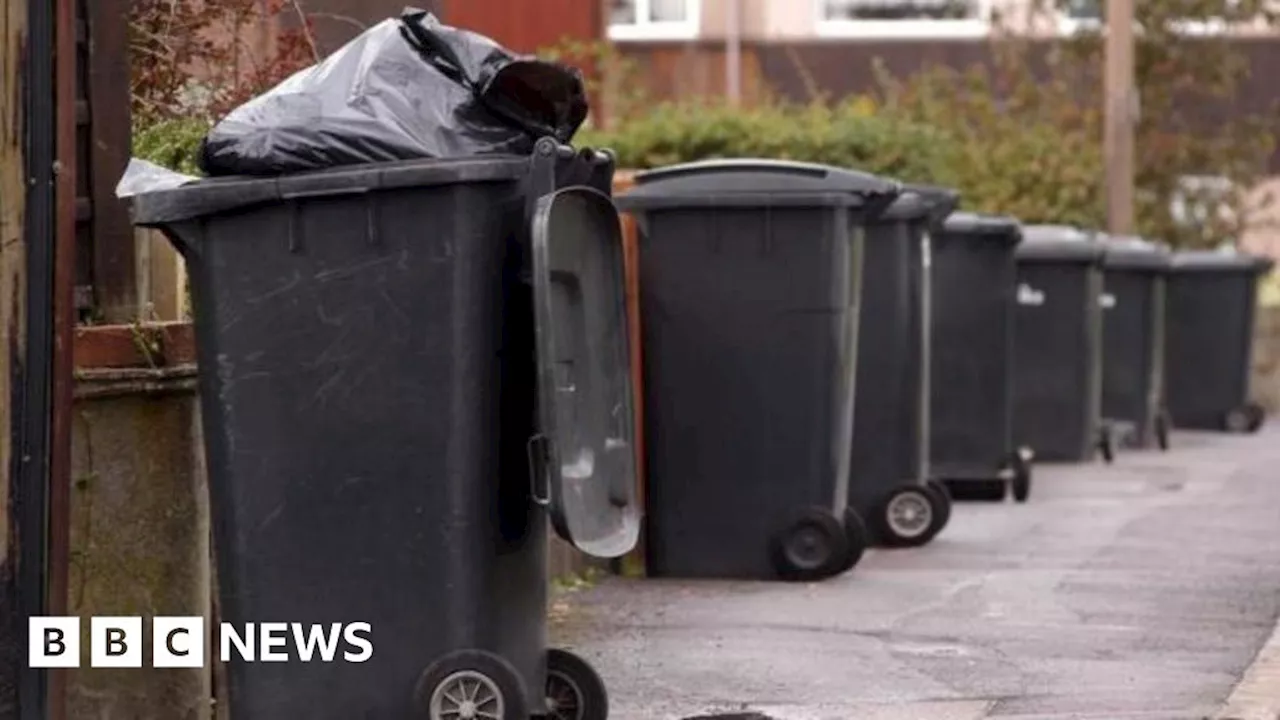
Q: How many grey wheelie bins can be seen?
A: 7